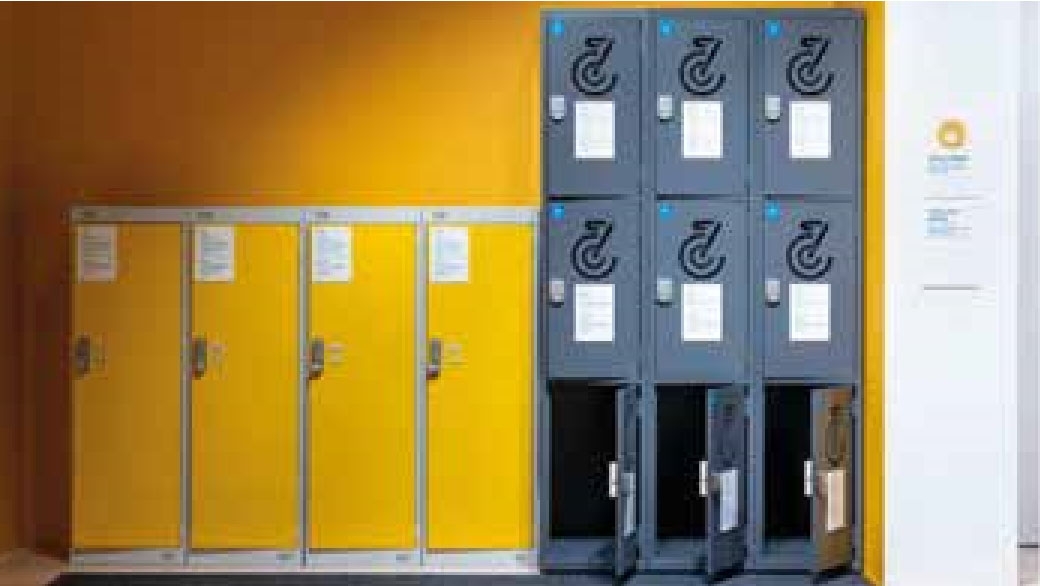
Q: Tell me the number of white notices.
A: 13